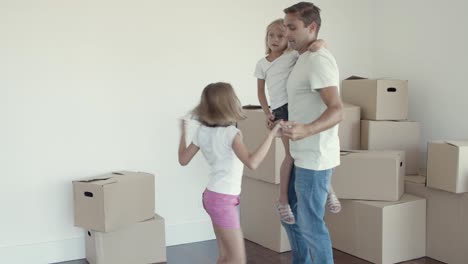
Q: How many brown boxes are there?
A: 11